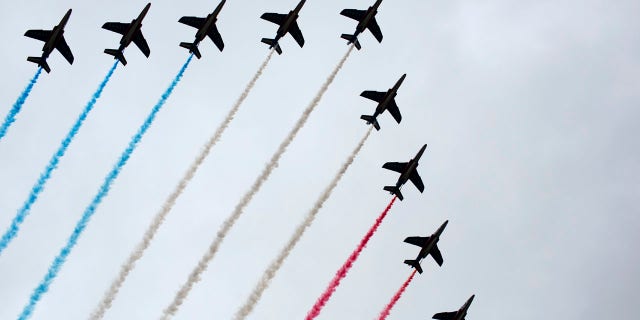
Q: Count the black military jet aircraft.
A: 9